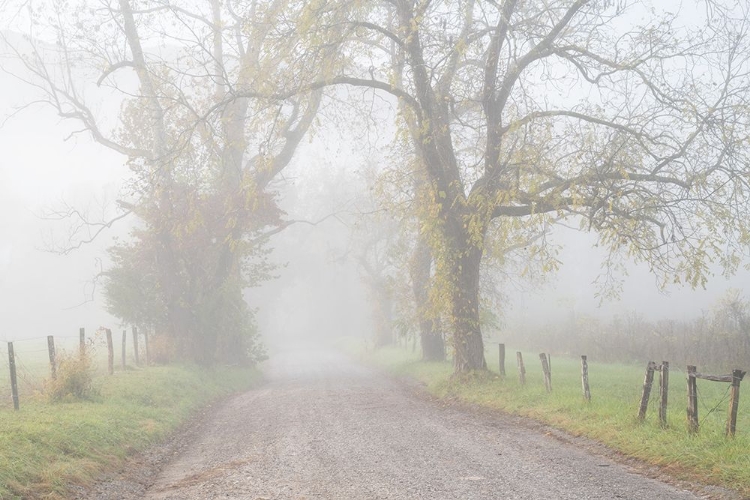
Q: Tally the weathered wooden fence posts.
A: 15